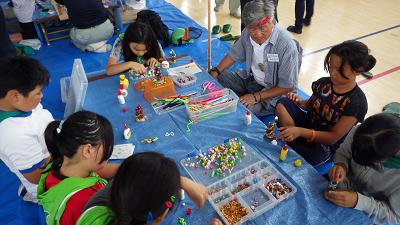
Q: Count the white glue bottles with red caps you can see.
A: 5